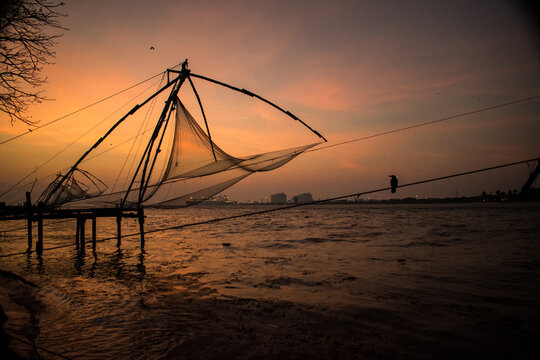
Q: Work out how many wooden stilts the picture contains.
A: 7